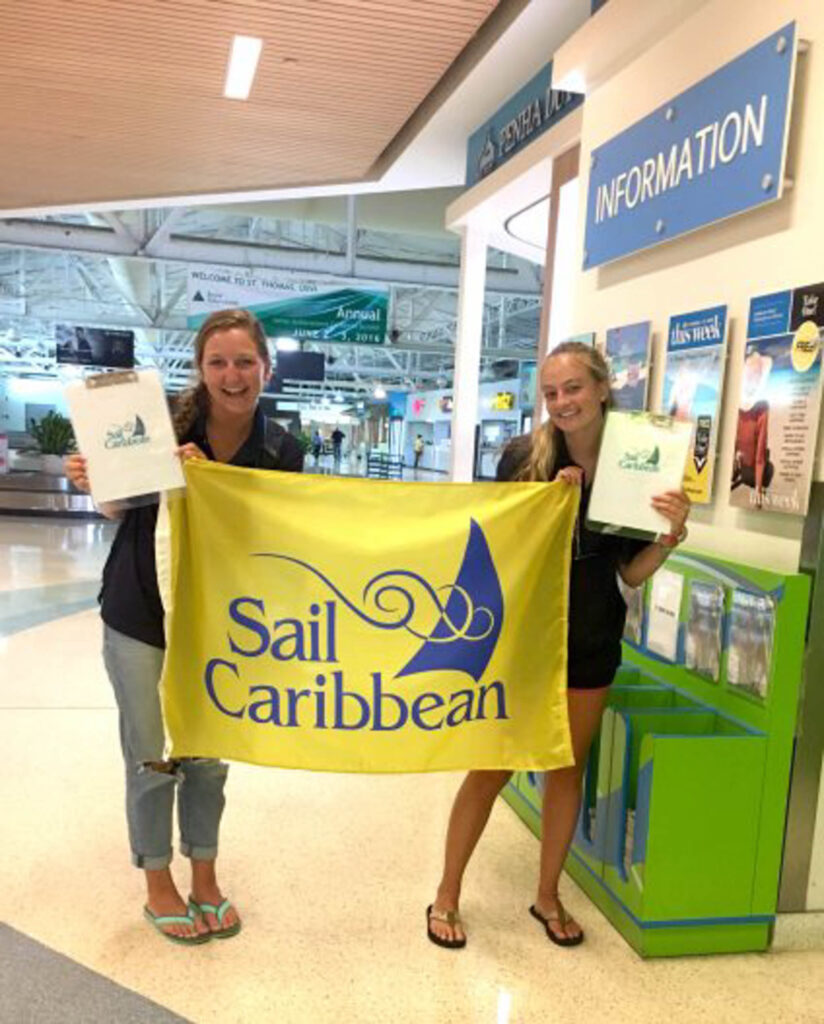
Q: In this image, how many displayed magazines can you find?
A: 4